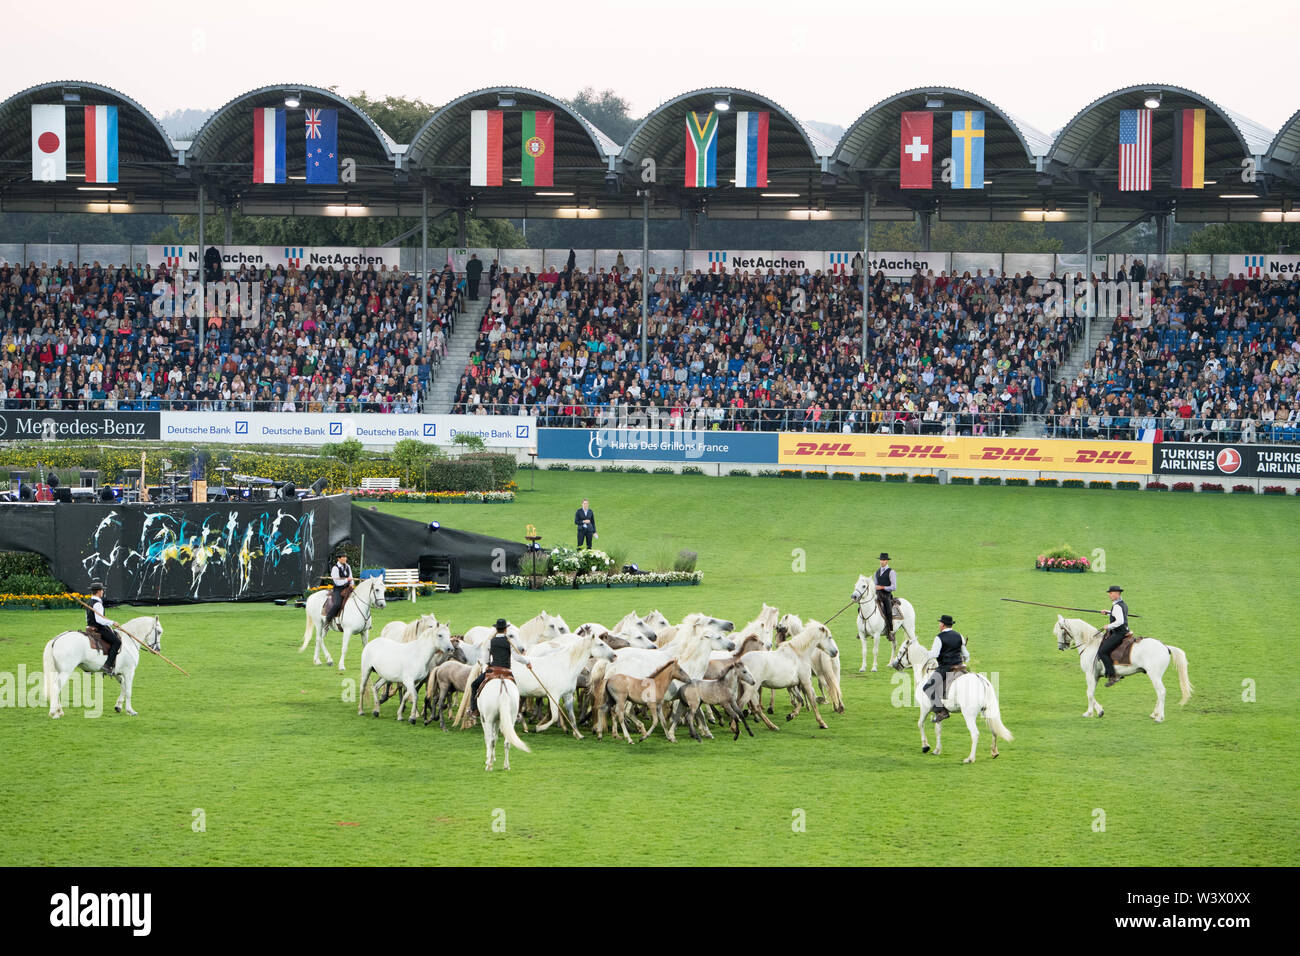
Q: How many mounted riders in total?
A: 6